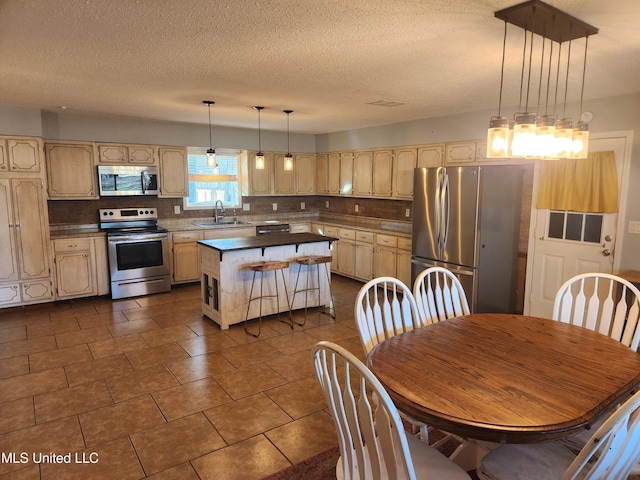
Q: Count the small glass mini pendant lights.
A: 3